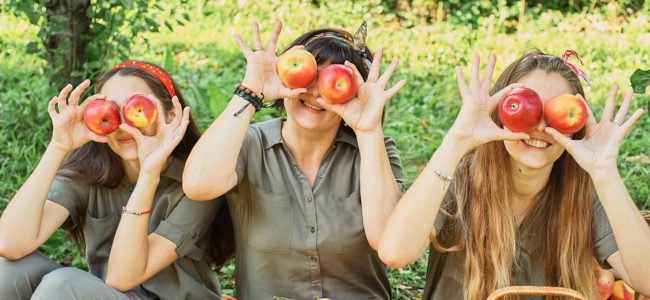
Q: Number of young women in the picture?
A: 3